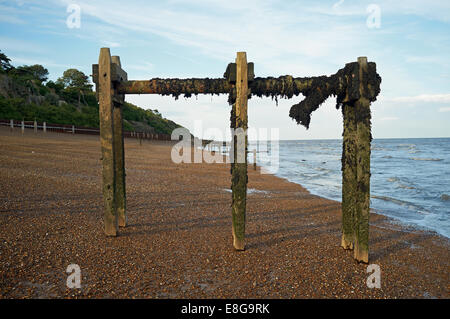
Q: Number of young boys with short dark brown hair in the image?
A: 0